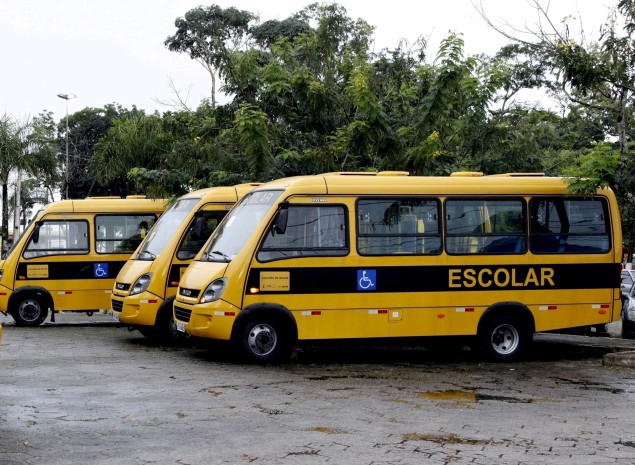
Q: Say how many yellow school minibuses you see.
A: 3